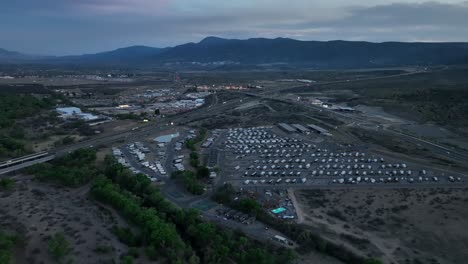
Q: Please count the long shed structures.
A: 3